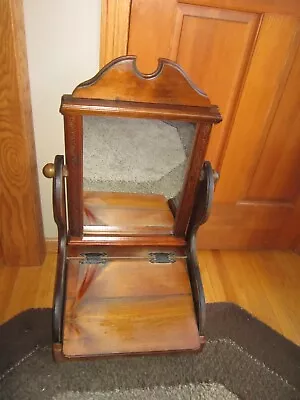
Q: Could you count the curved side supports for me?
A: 2